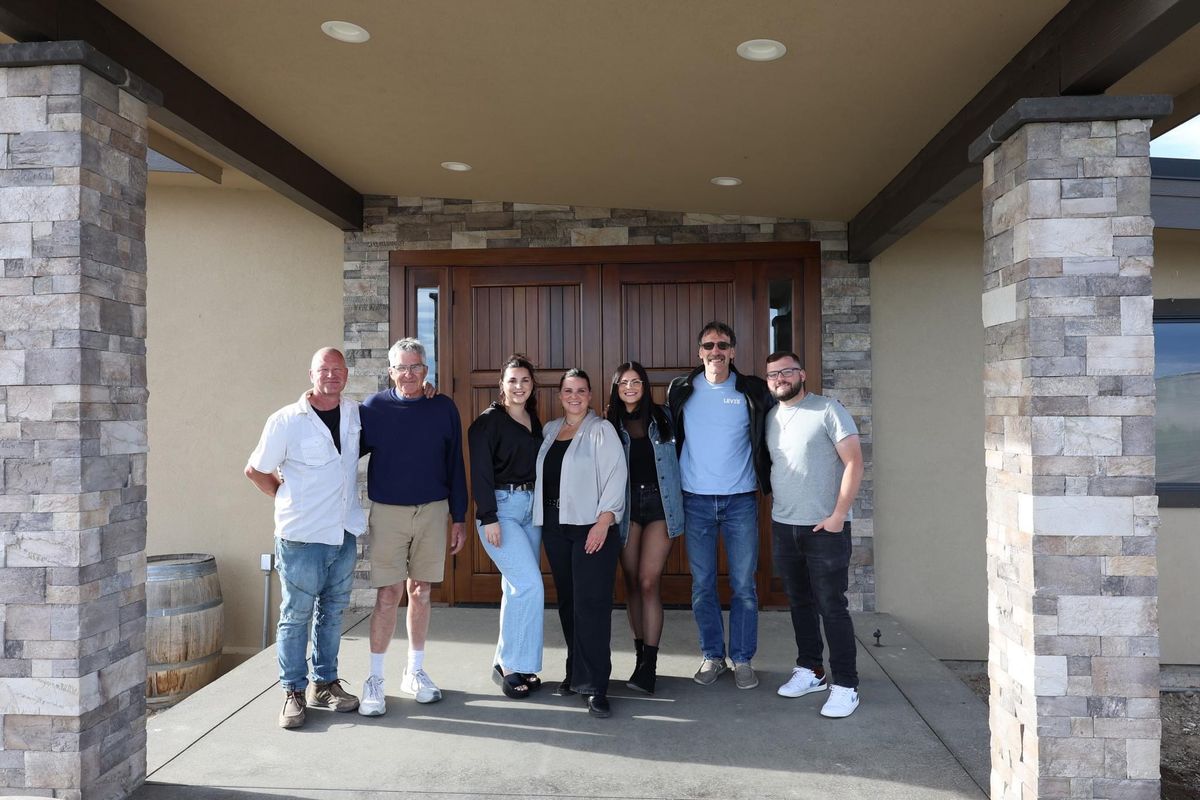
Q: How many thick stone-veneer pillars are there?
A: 2